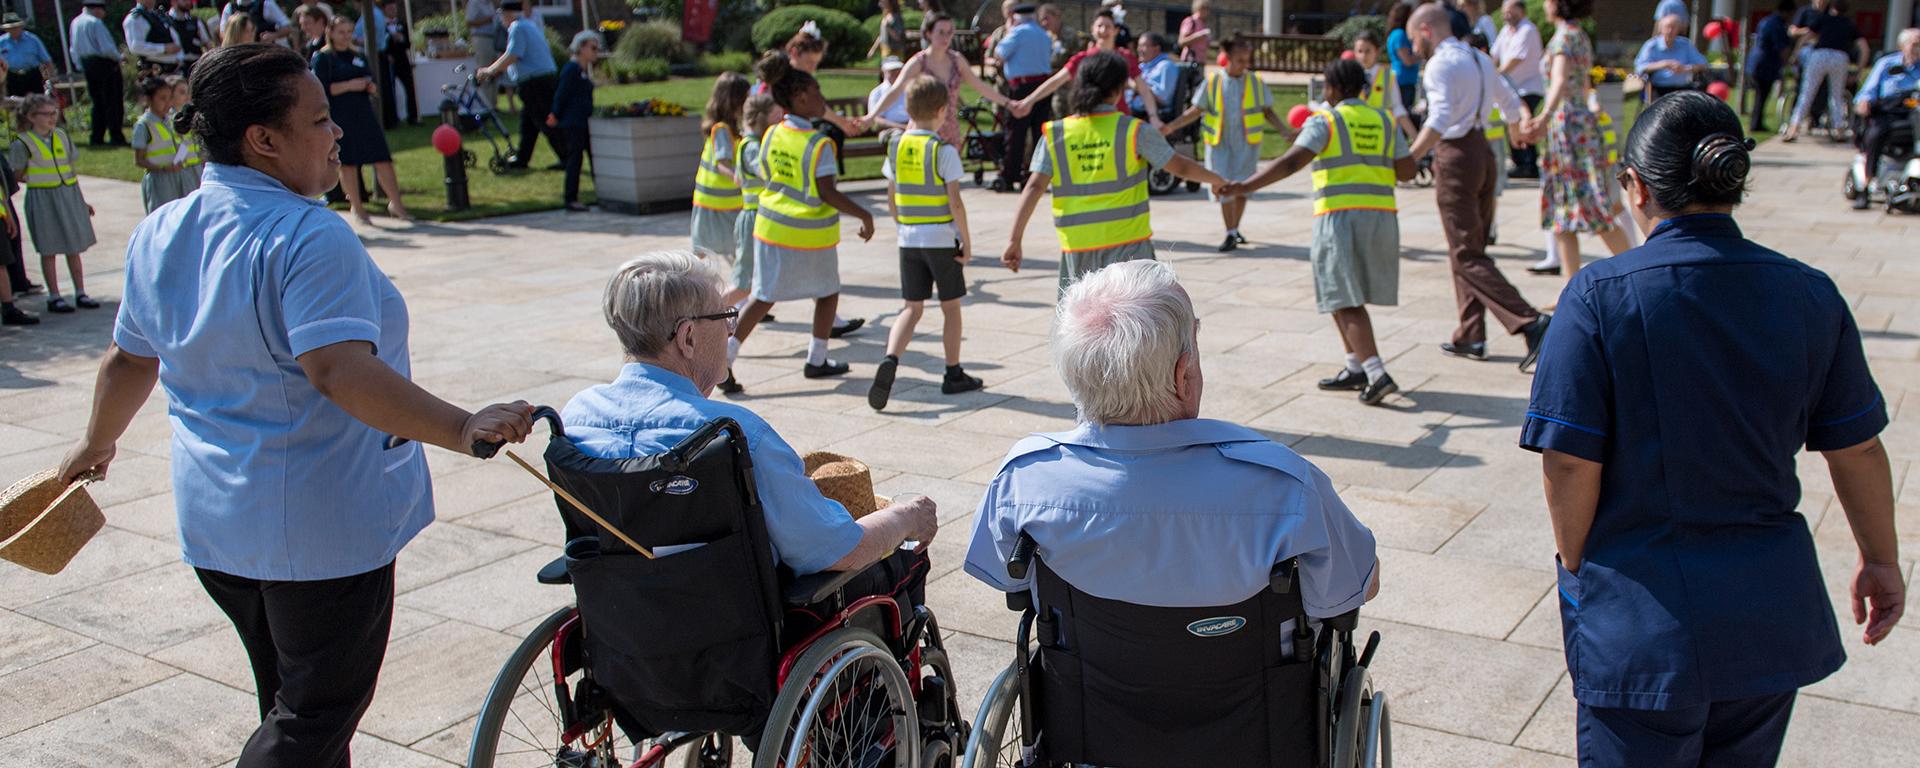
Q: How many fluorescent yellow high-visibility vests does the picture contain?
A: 14